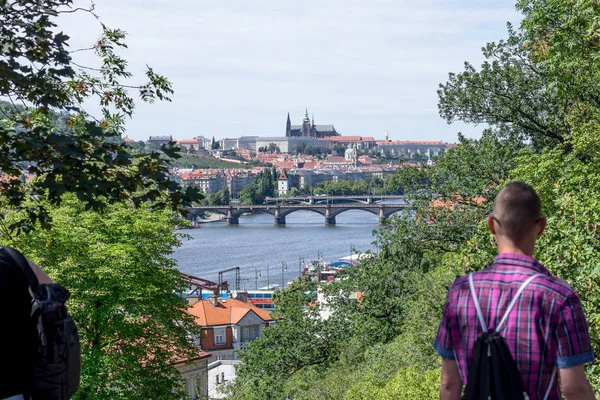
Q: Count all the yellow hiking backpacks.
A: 0